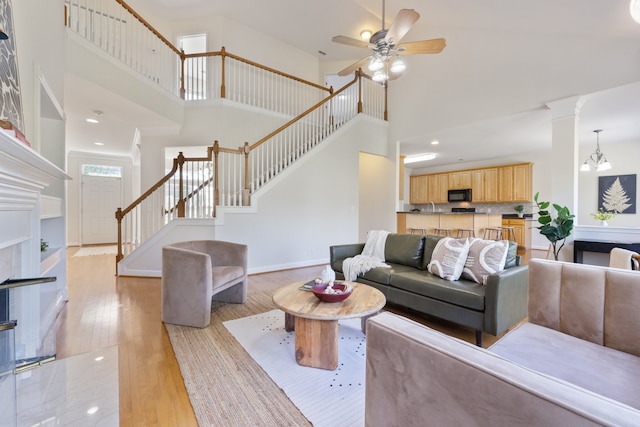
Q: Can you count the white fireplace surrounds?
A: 1